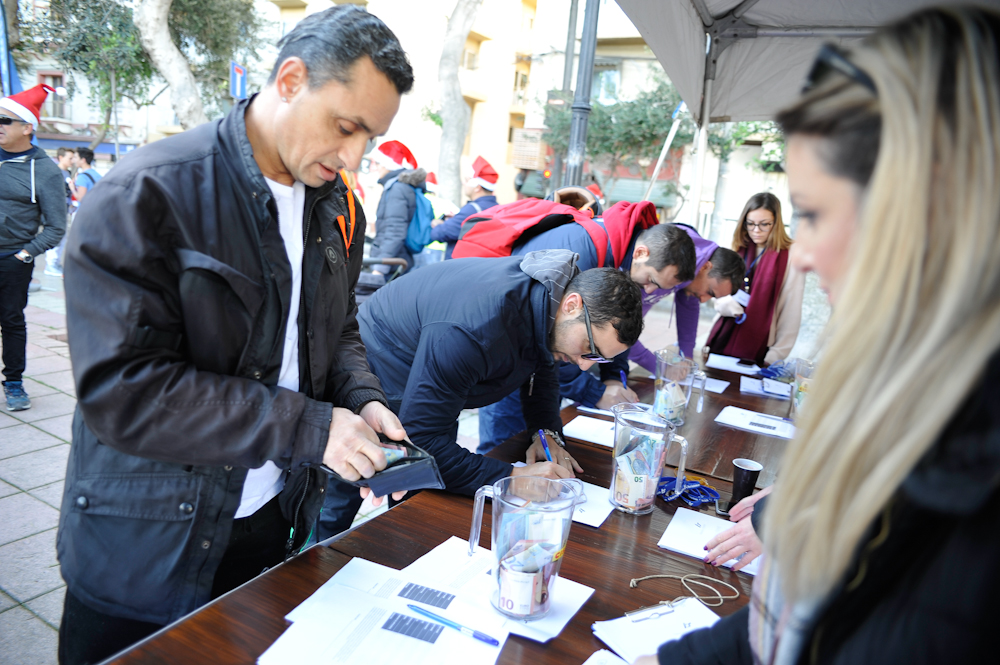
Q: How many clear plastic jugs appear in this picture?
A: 4